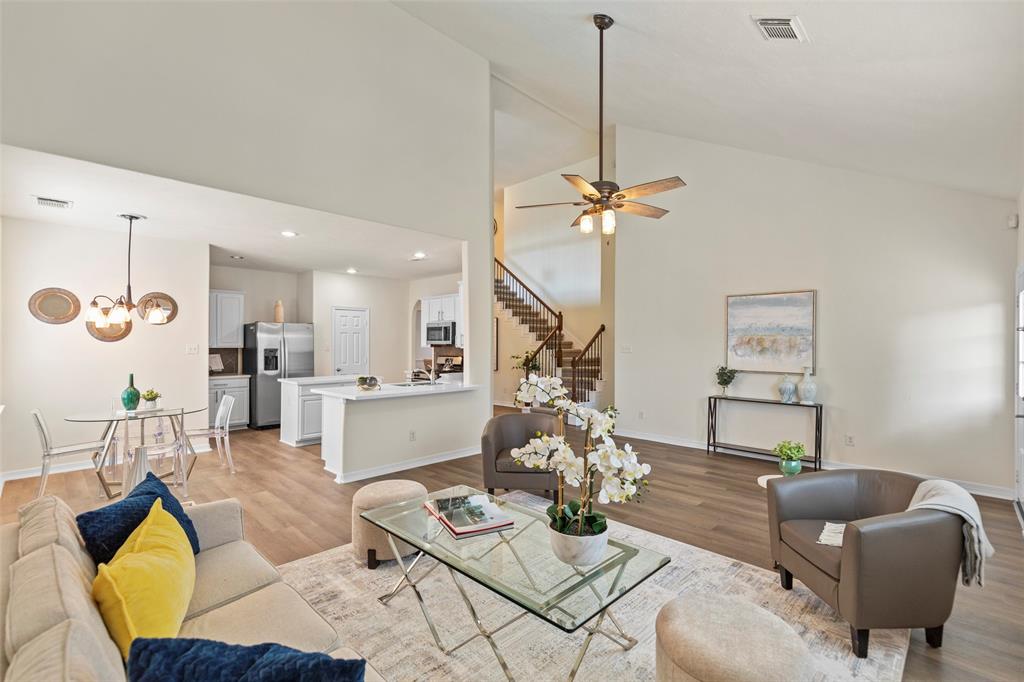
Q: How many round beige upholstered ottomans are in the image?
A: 2